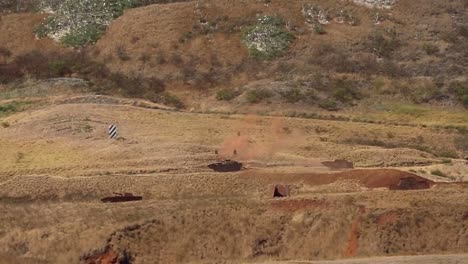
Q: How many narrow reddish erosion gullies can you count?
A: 1